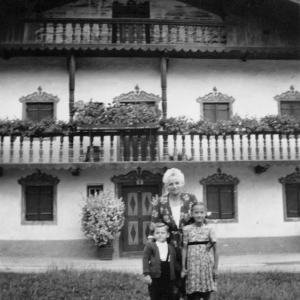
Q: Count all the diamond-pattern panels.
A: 4